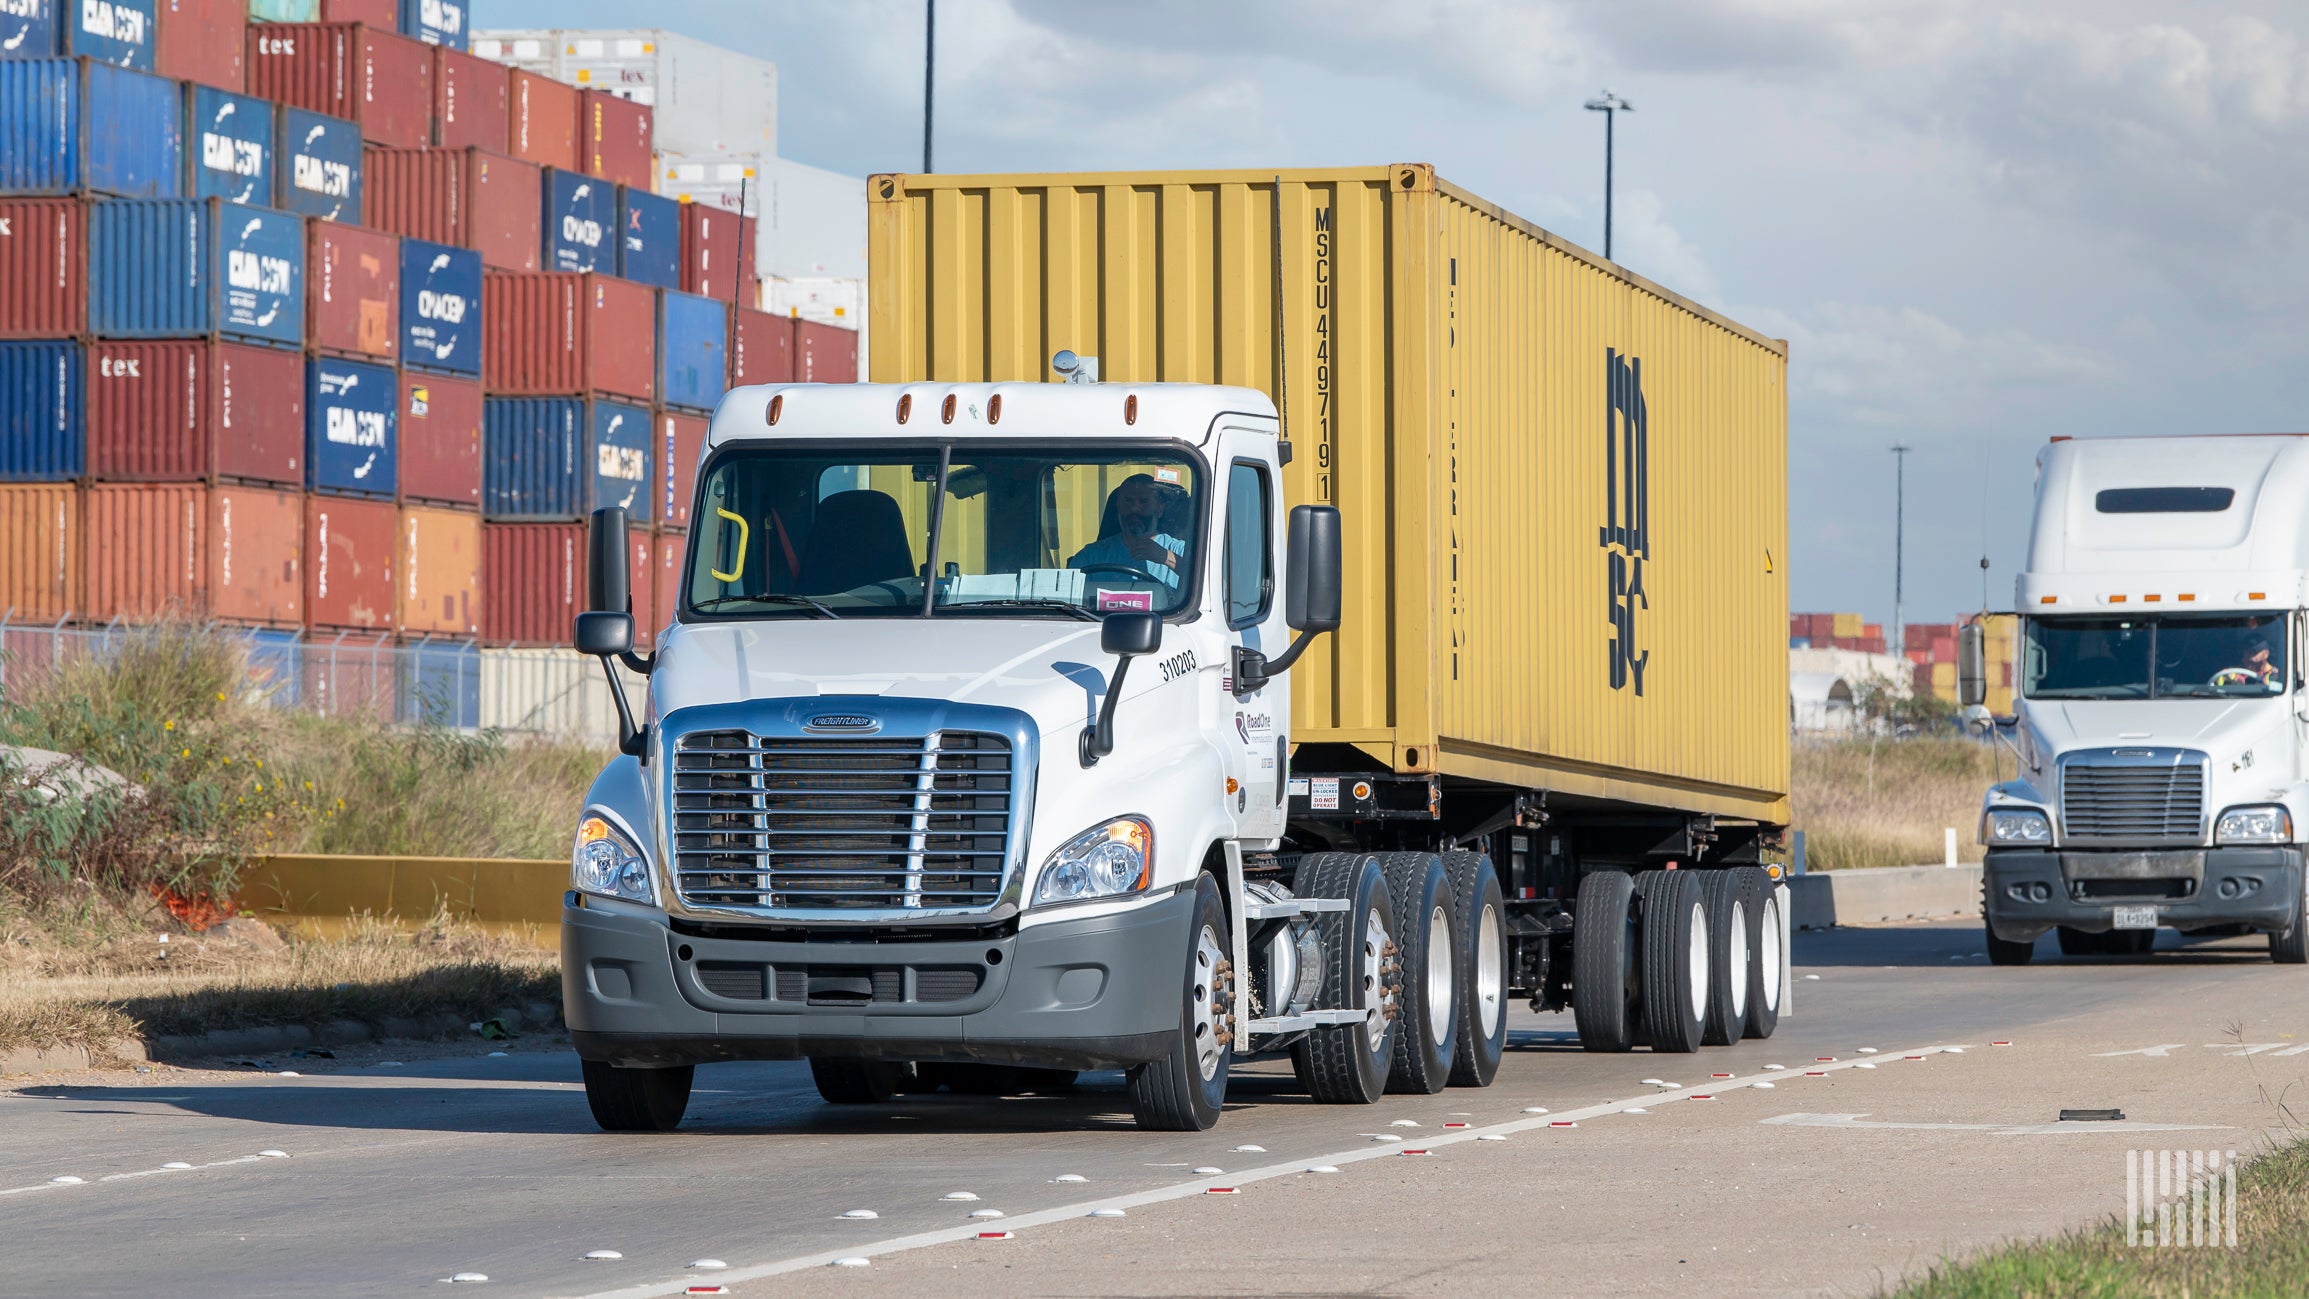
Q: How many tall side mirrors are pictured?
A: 3